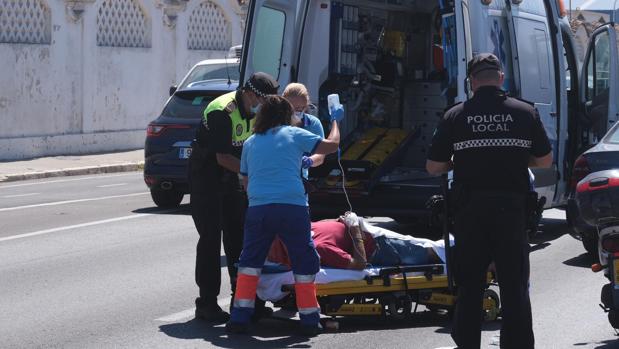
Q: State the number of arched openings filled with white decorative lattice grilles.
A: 3